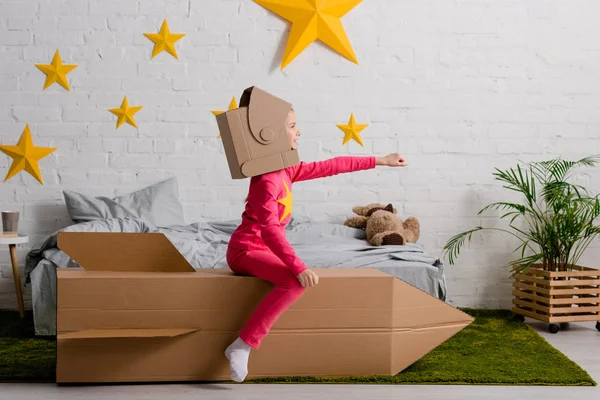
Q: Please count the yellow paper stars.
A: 7